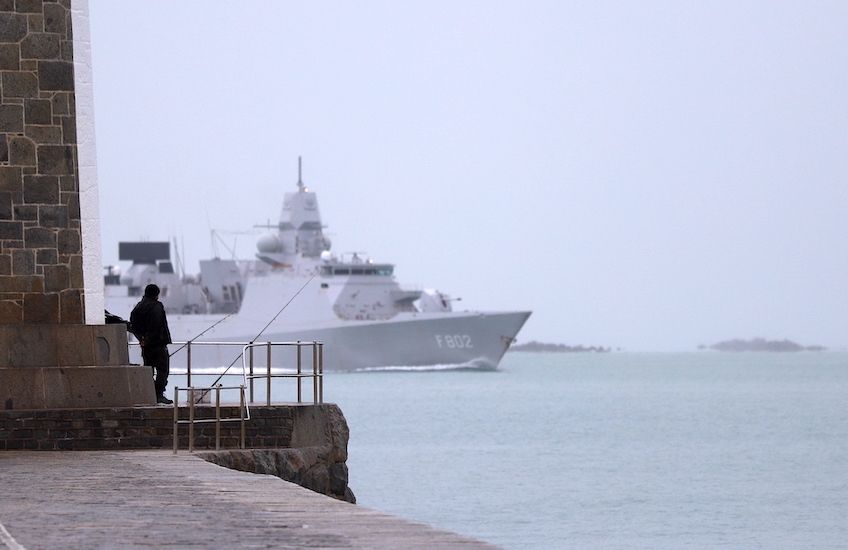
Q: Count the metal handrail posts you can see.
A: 10